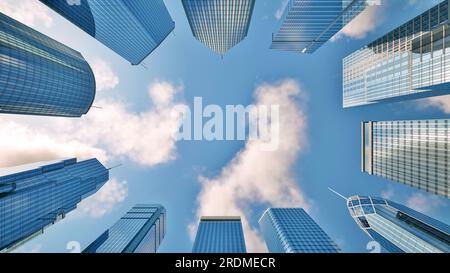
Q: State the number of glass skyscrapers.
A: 11